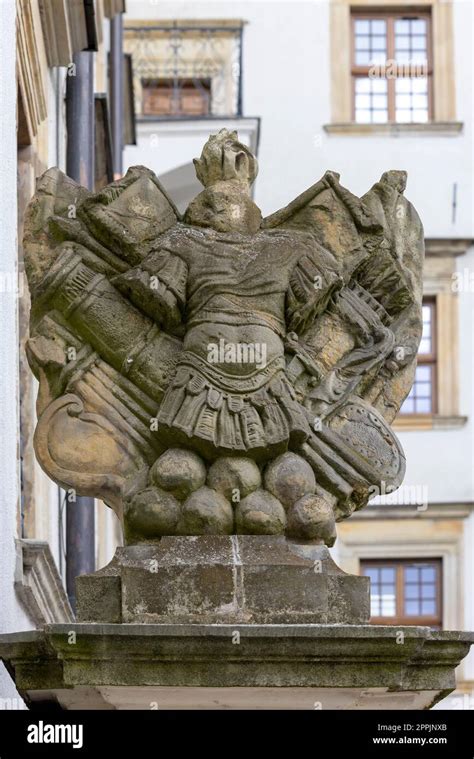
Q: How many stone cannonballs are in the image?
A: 7